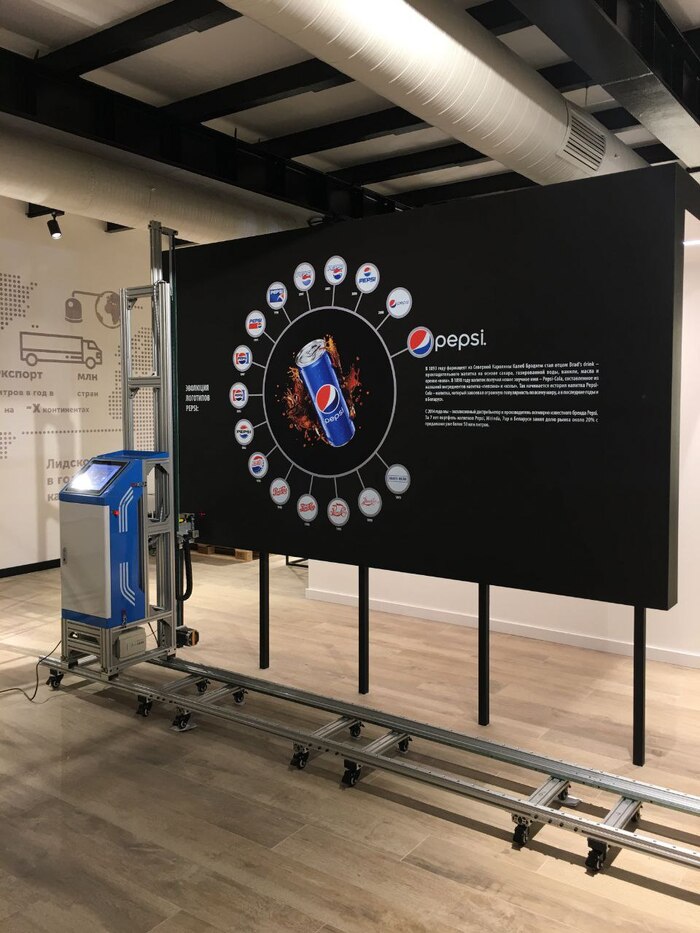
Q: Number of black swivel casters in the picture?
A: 13